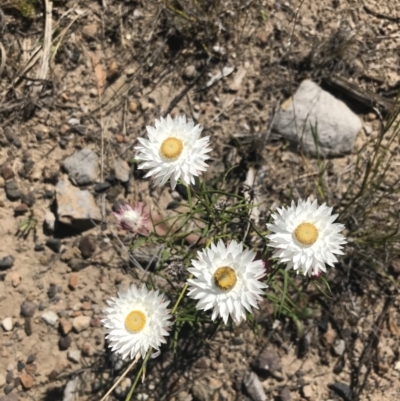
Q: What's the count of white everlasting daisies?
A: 4